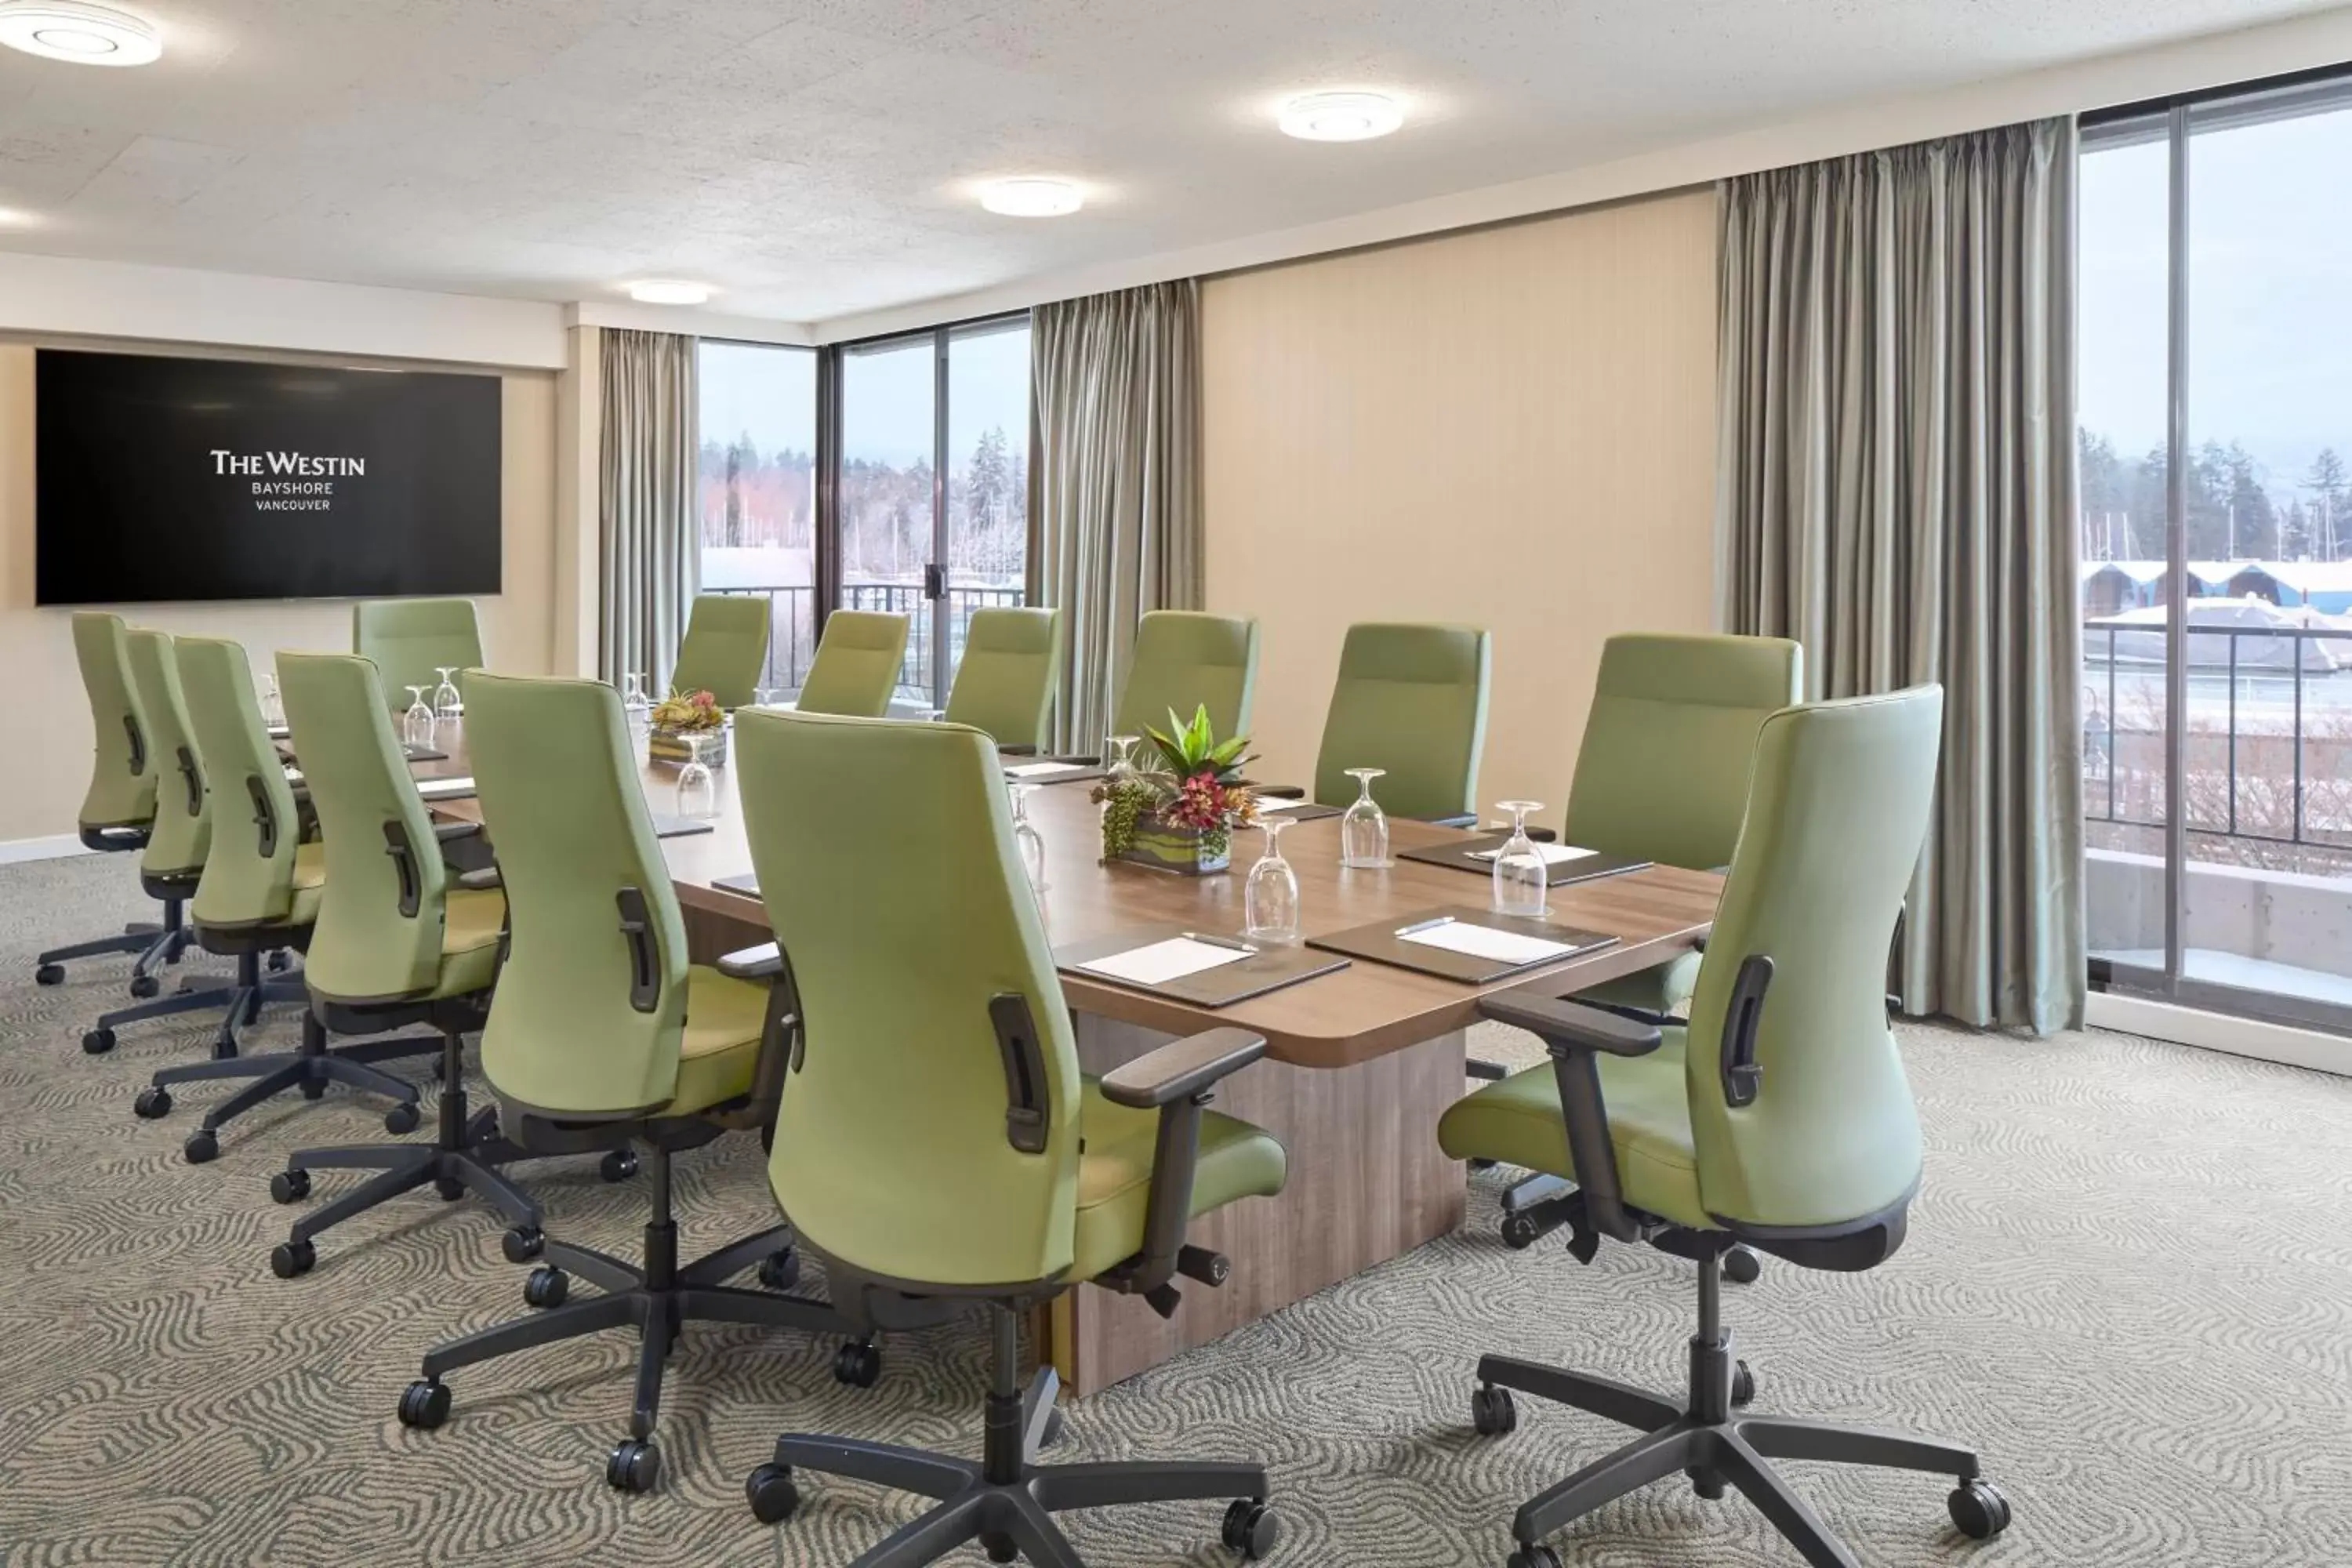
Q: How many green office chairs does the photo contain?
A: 14